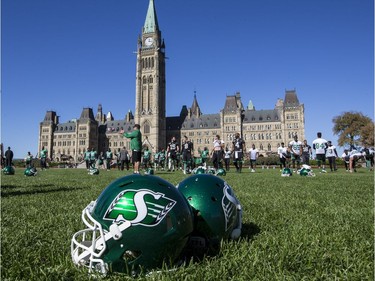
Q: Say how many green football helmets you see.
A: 11